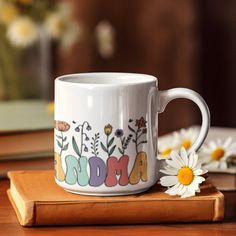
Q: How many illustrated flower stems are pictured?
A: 6